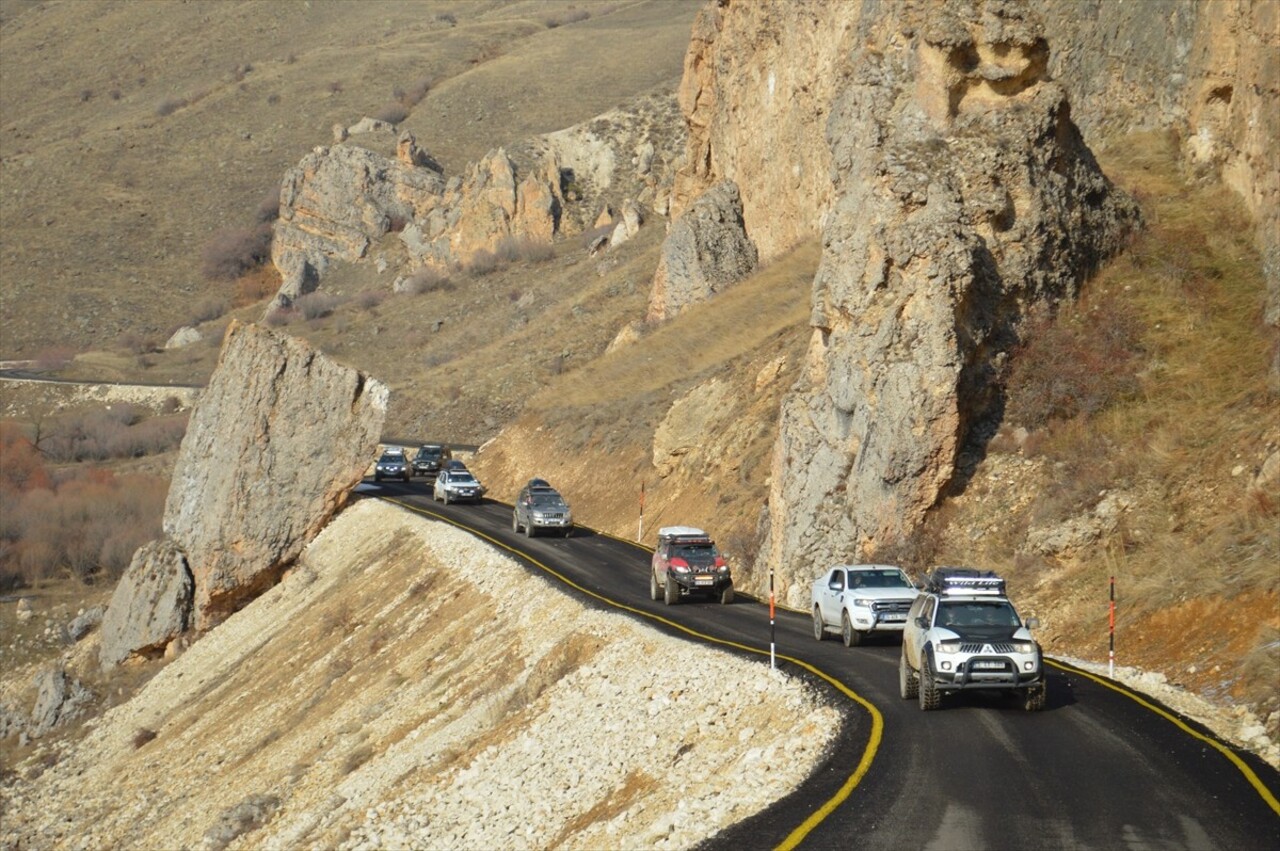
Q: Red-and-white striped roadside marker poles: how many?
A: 3